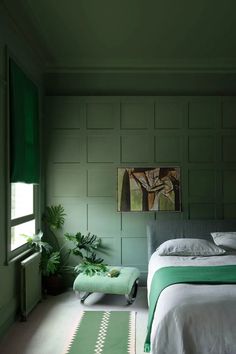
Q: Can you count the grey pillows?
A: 2